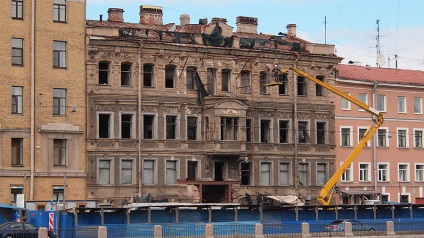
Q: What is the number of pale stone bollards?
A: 8